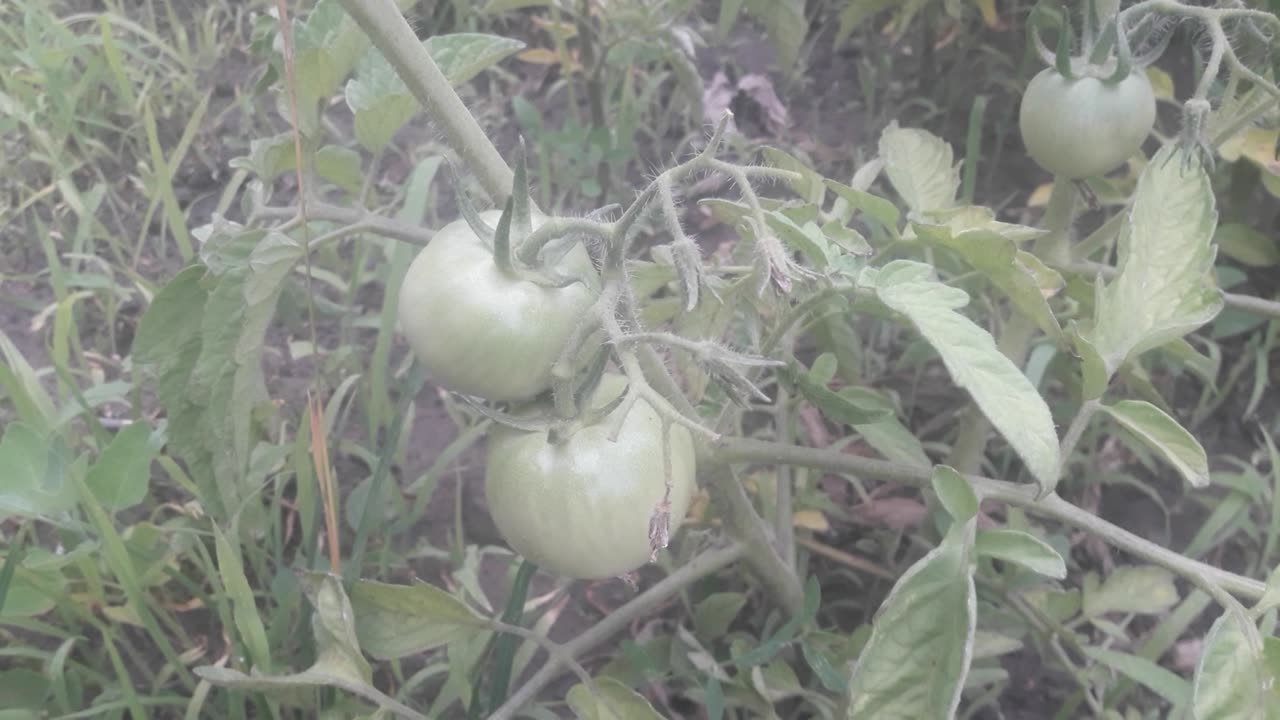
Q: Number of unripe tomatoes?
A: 3